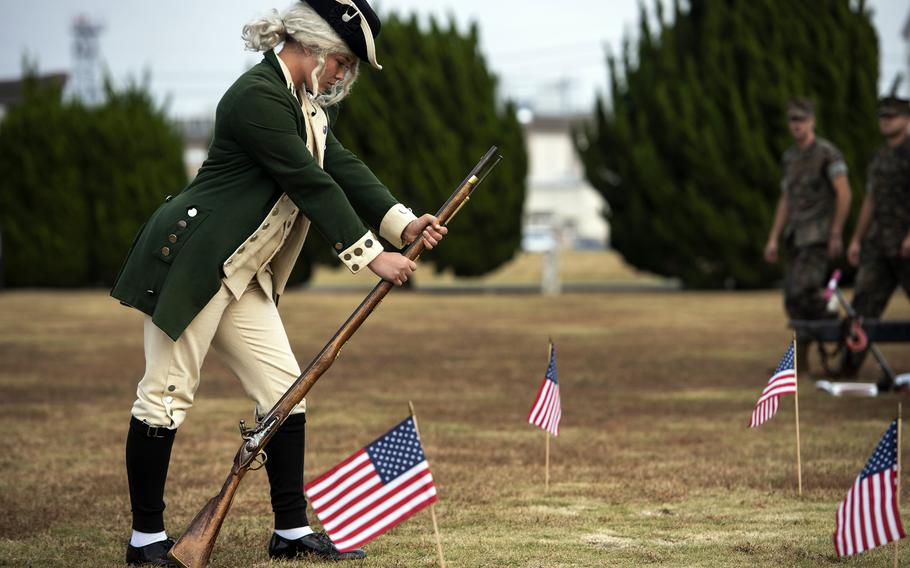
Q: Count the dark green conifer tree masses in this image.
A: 3